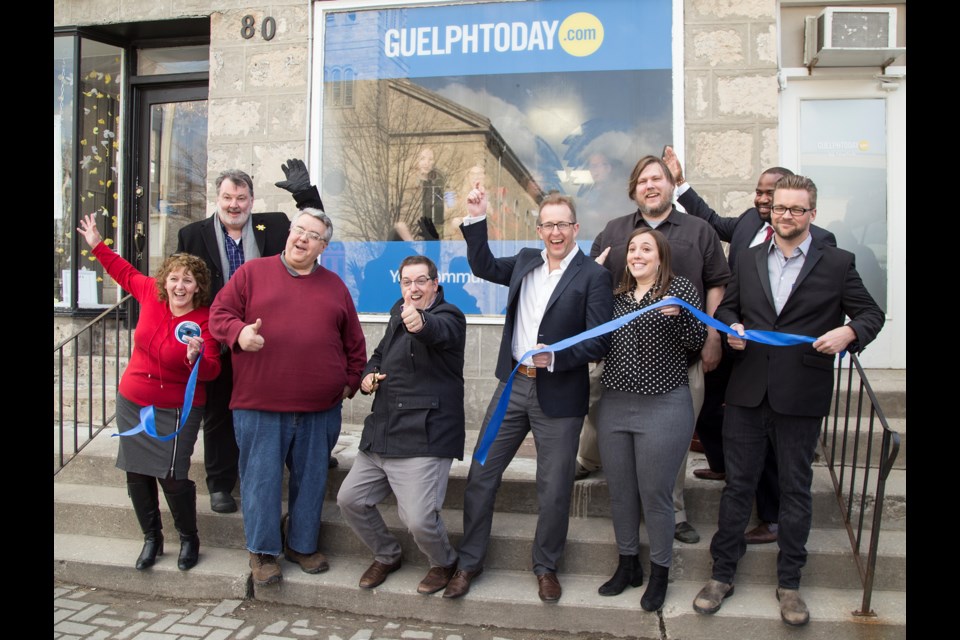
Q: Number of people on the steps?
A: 9